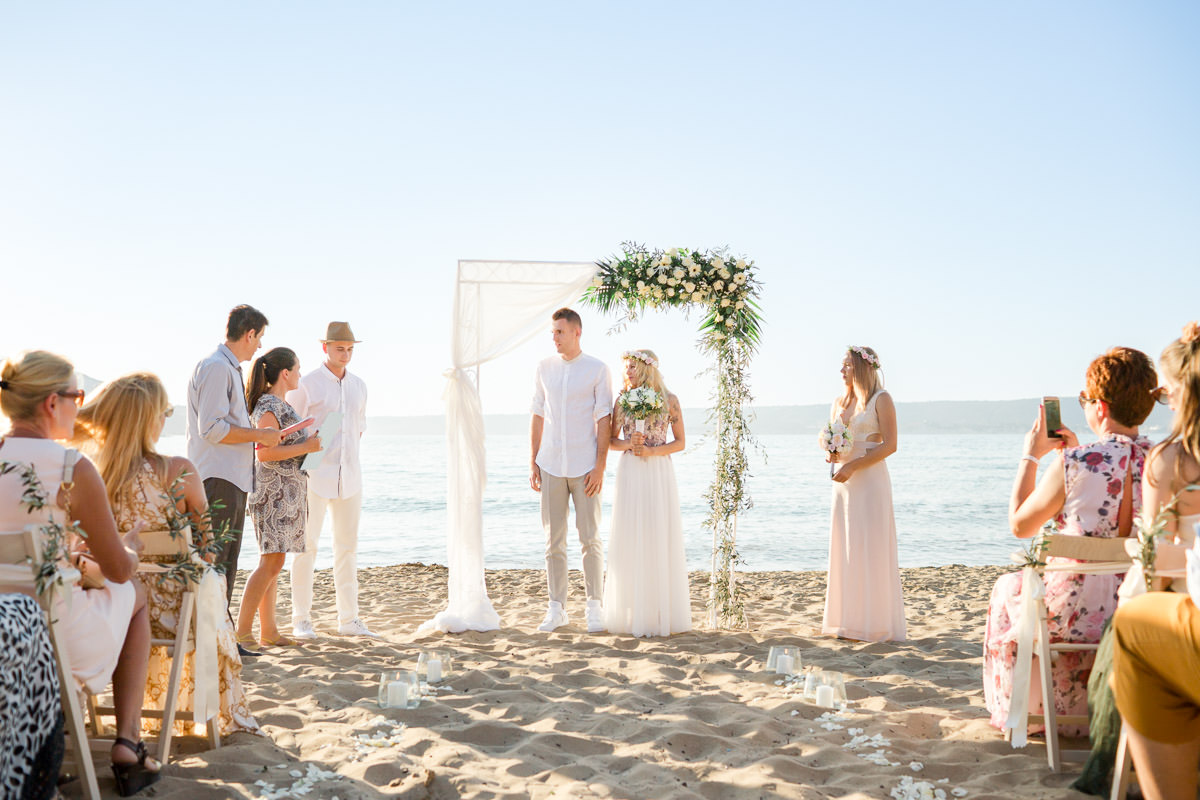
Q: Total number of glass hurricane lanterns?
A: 4